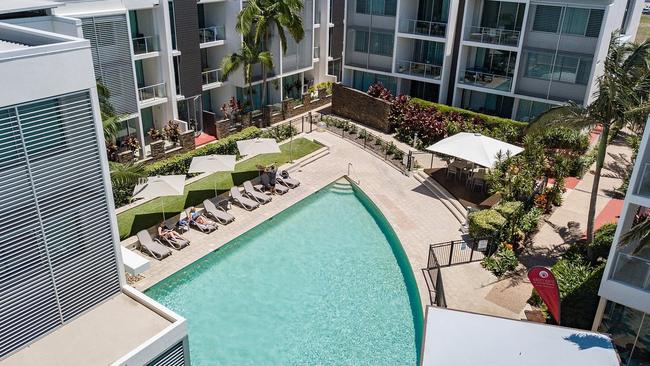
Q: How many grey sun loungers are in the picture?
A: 8